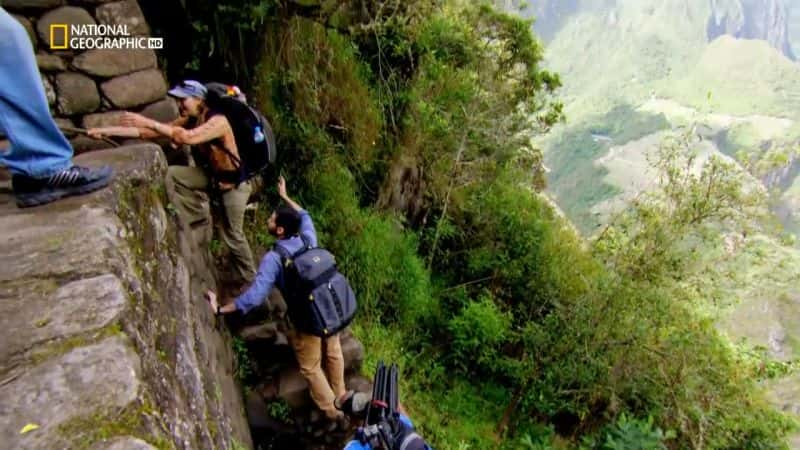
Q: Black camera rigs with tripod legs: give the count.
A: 1